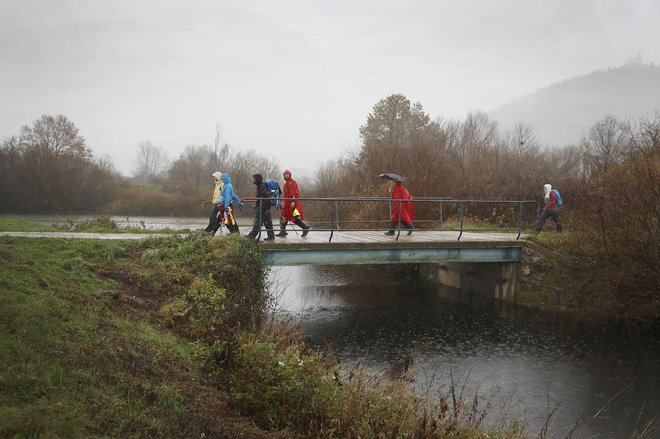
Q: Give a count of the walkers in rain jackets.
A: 6